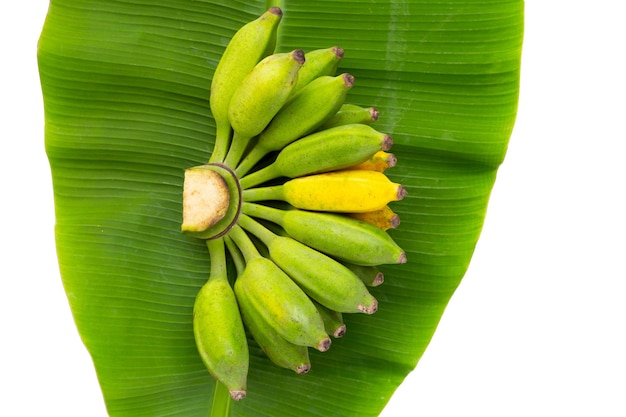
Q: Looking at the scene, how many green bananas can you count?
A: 13